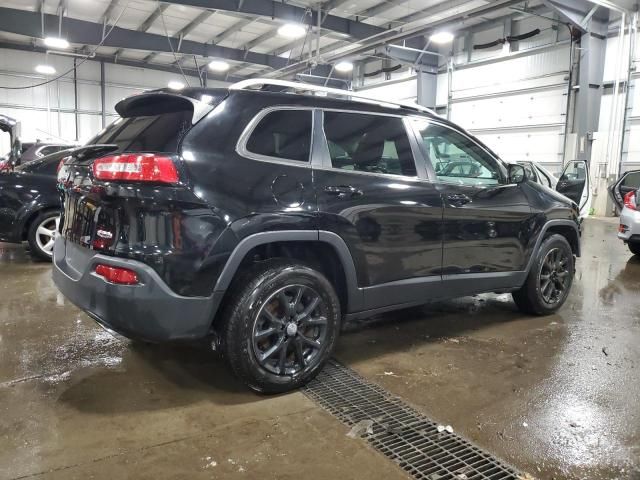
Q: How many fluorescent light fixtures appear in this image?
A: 7